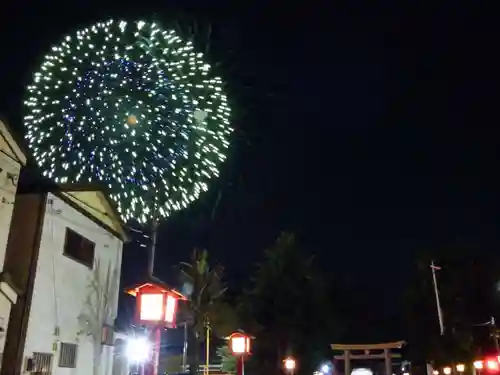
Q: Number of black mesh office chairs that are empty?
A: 0